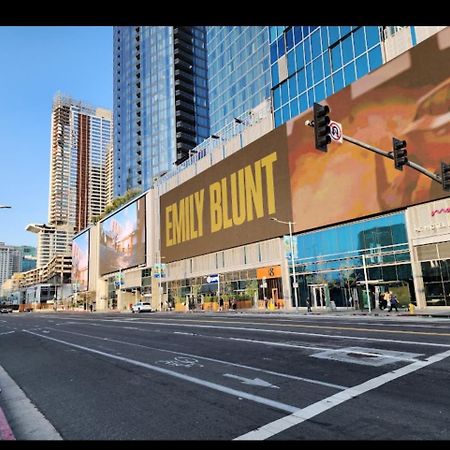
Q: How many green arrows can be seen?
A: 0